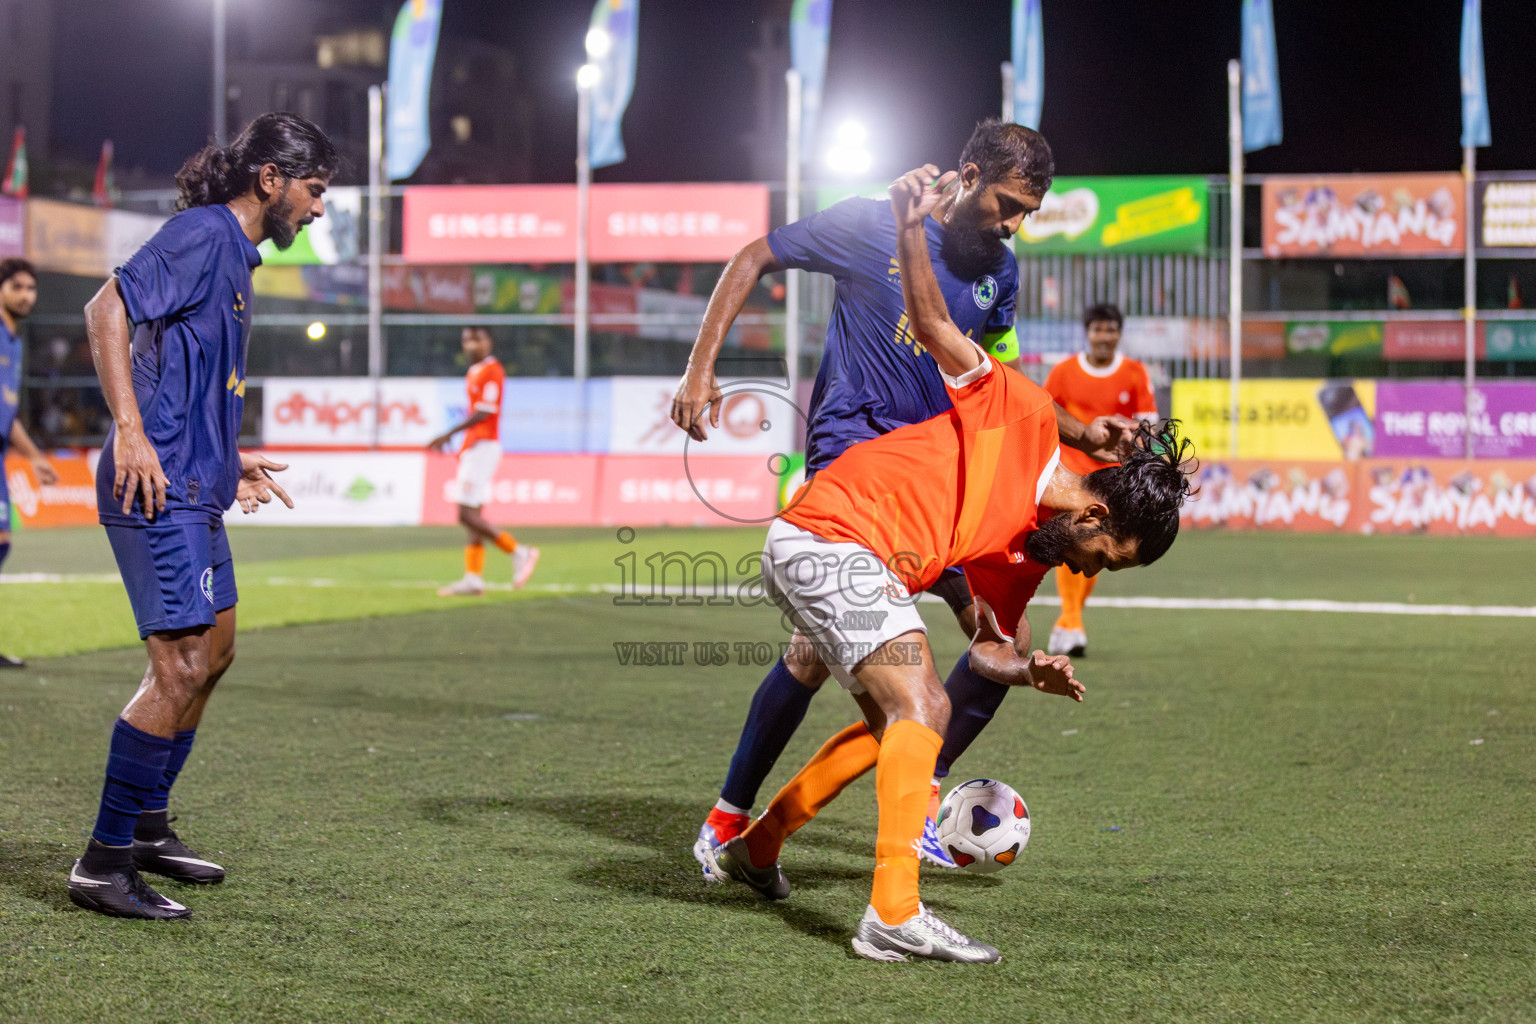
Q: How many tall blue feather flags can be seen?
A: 6